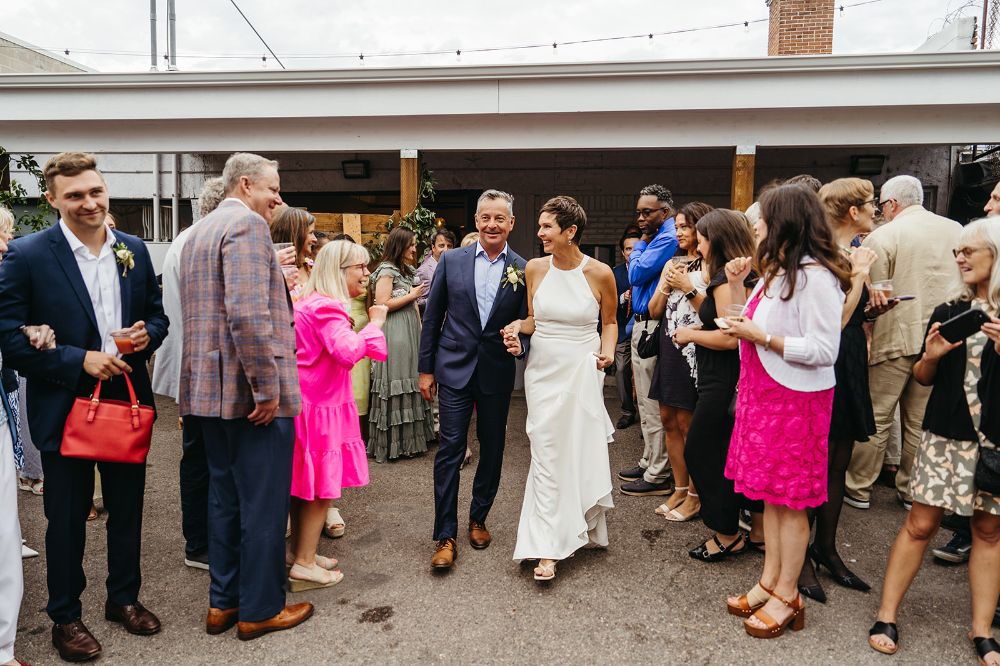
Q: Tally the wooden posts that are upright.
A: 2